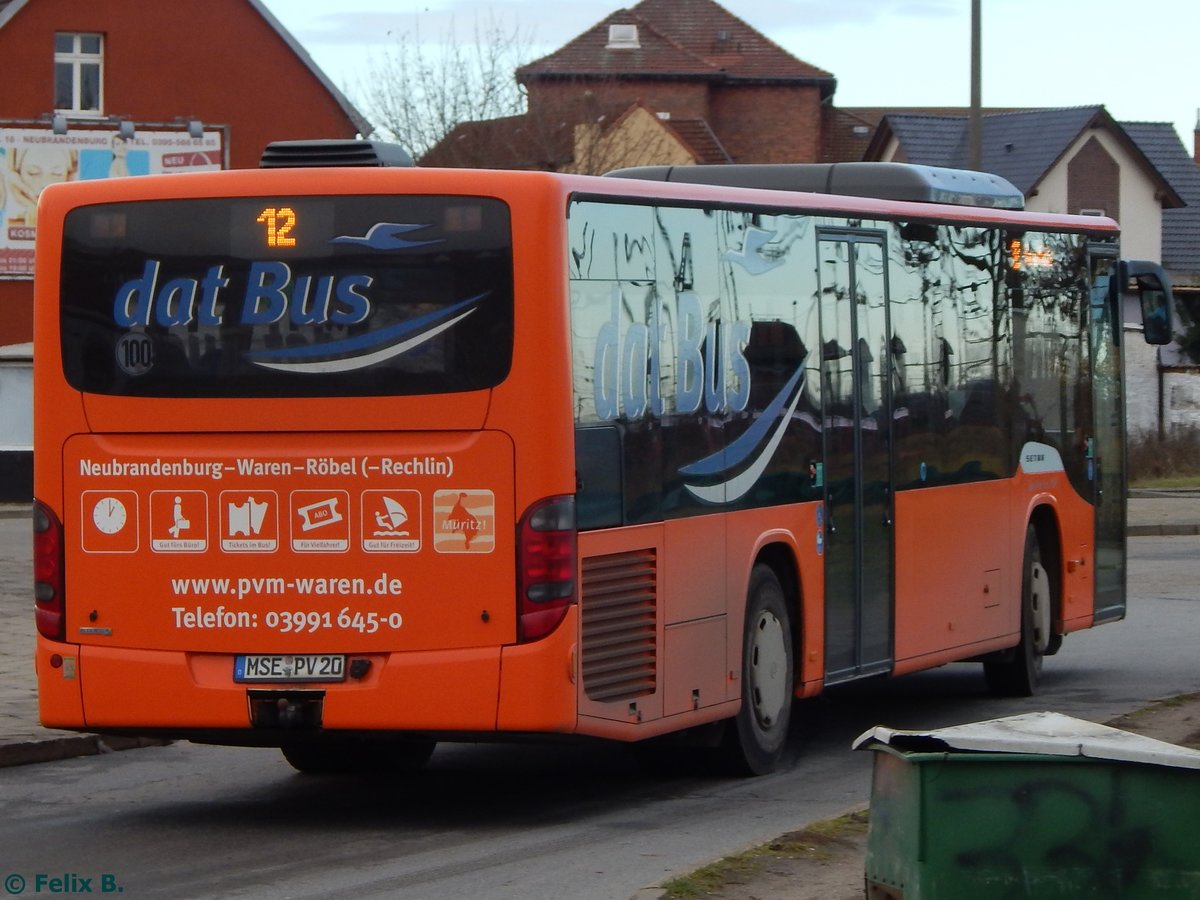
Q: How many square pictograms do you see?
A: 6